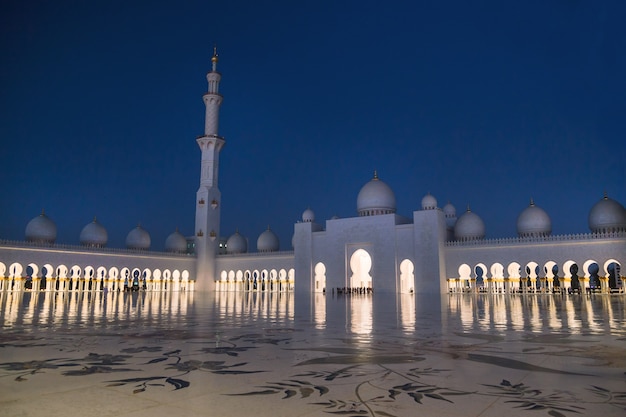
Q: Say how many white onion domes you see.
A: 13